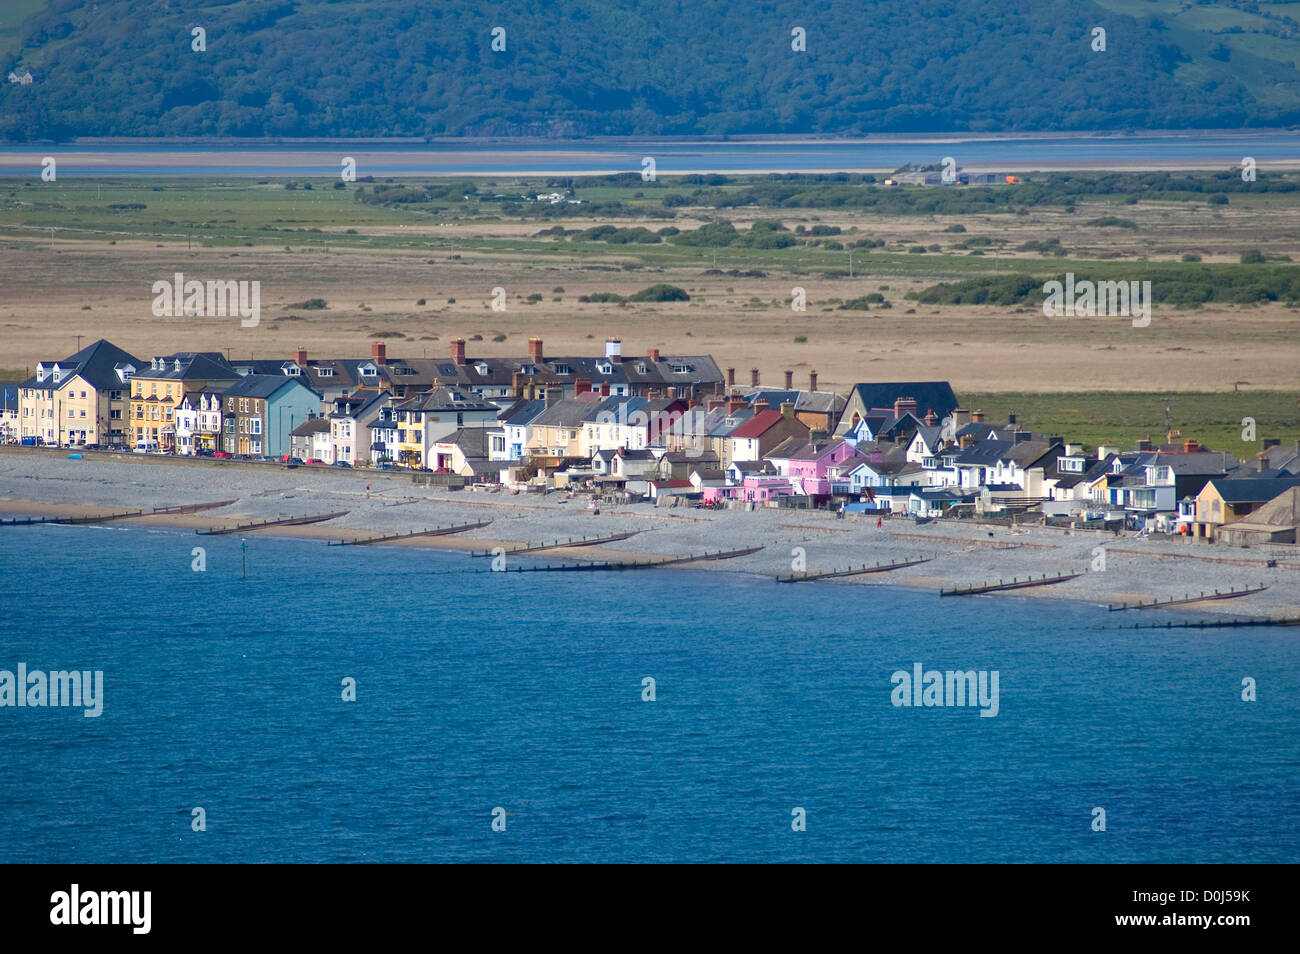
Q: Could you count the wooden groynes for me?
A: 9